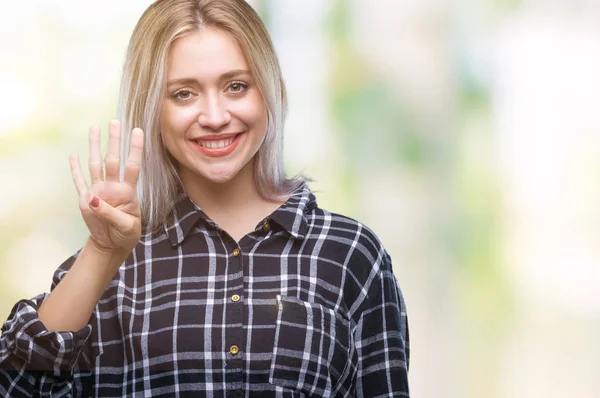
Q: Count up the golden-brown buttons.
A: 4